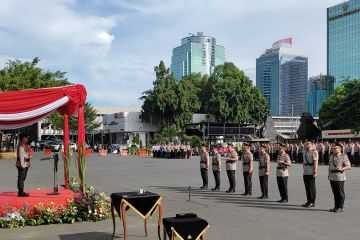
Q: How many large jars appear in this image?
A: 0